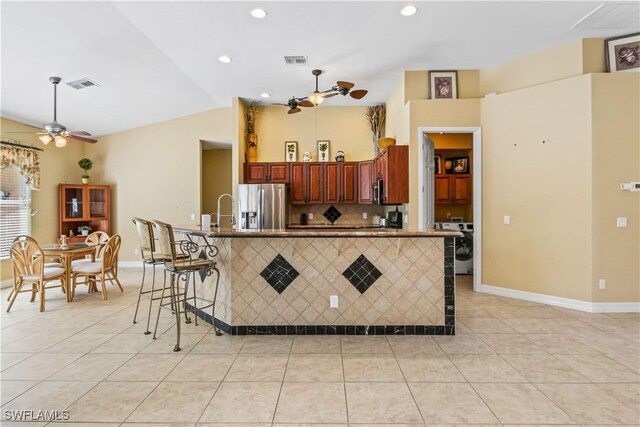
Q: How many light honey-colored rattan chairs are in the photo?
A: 4